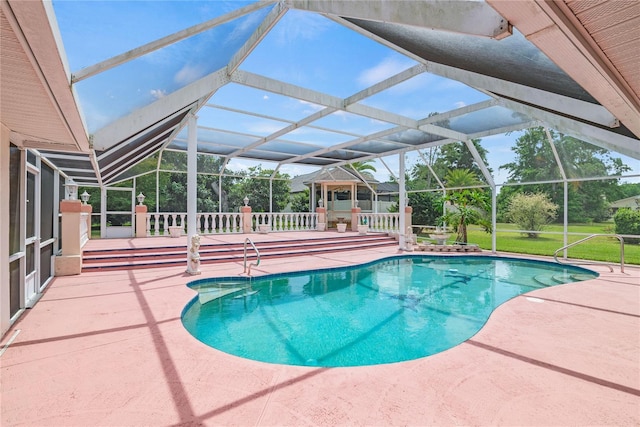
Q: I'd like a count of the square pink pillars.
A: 7